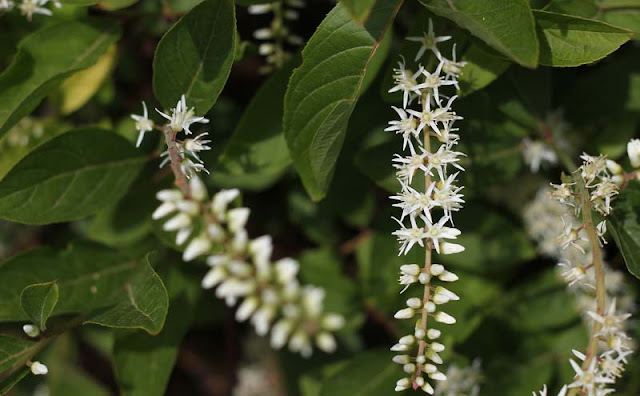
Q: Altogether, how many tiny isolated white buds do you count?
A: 2